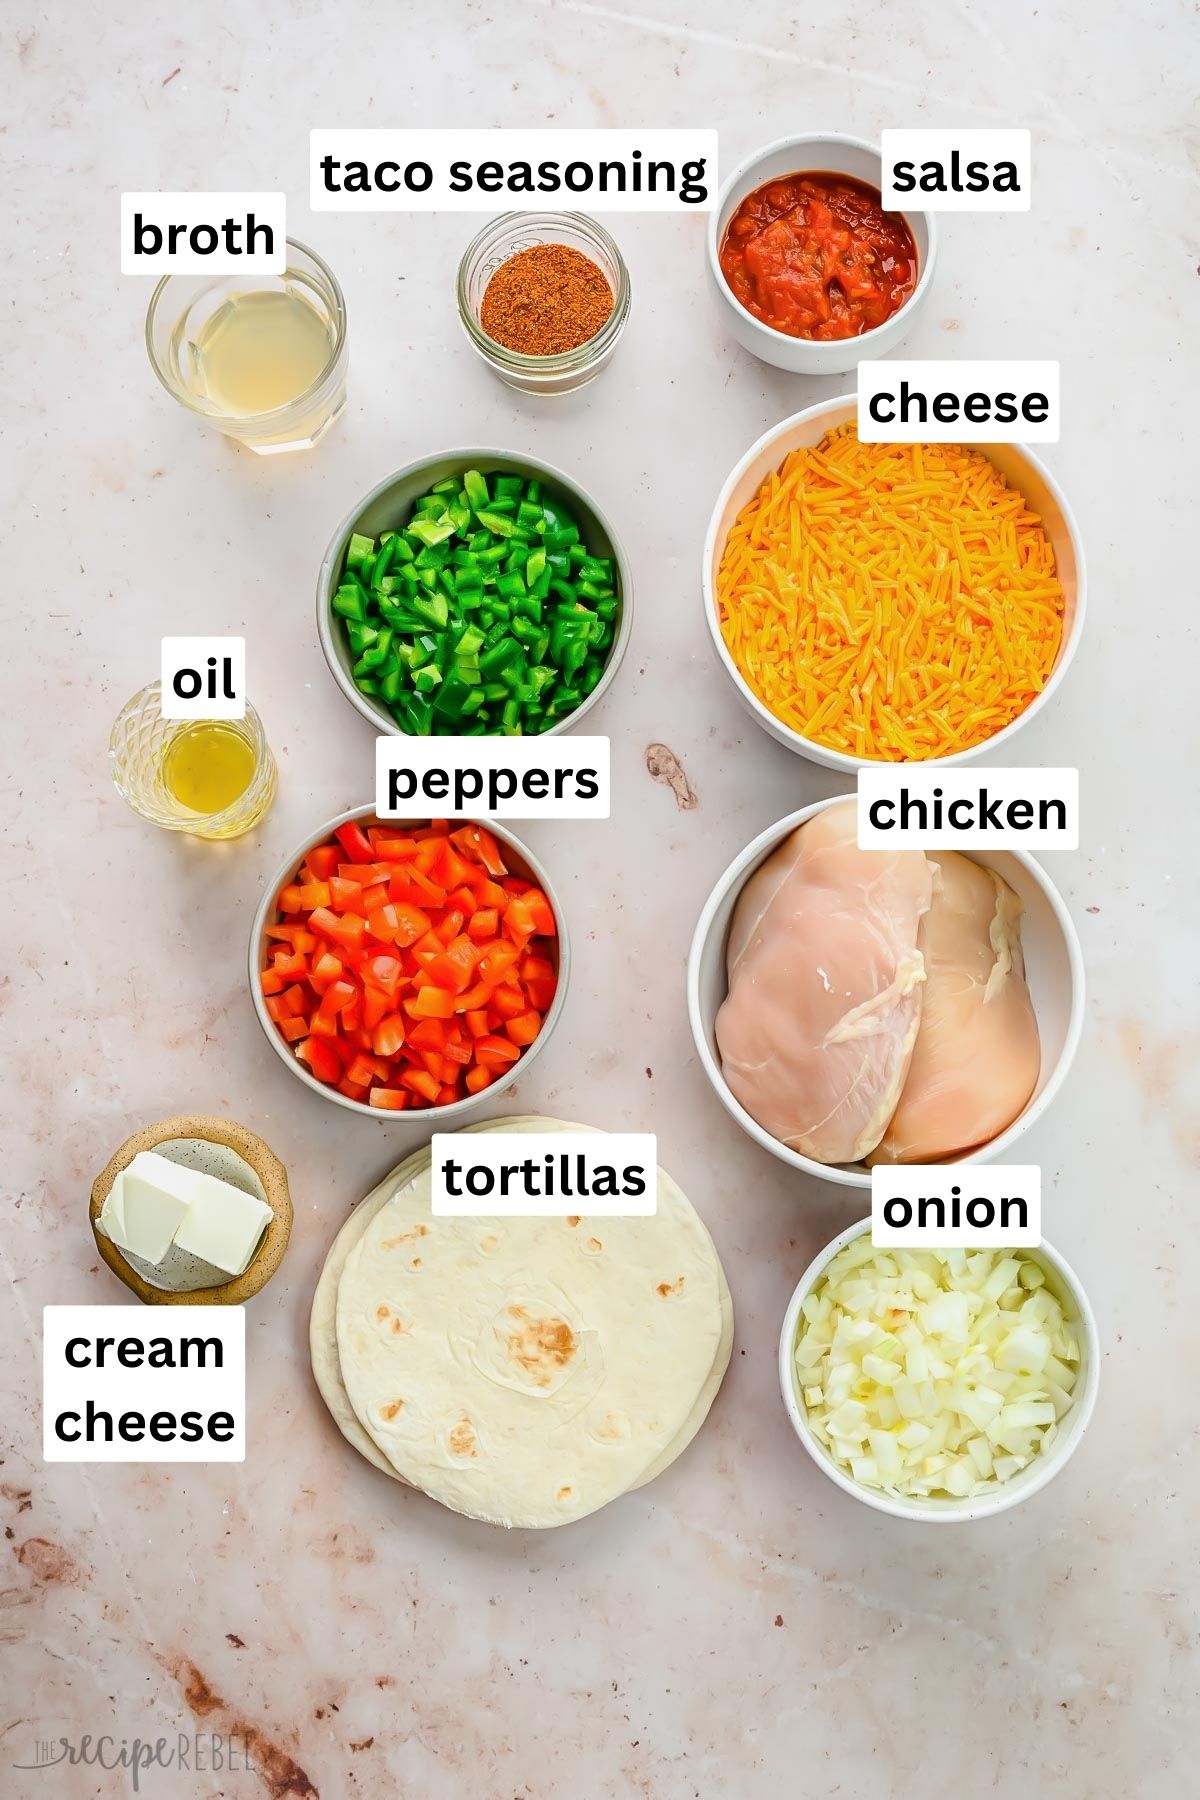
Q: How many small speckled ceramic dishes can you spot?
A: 1